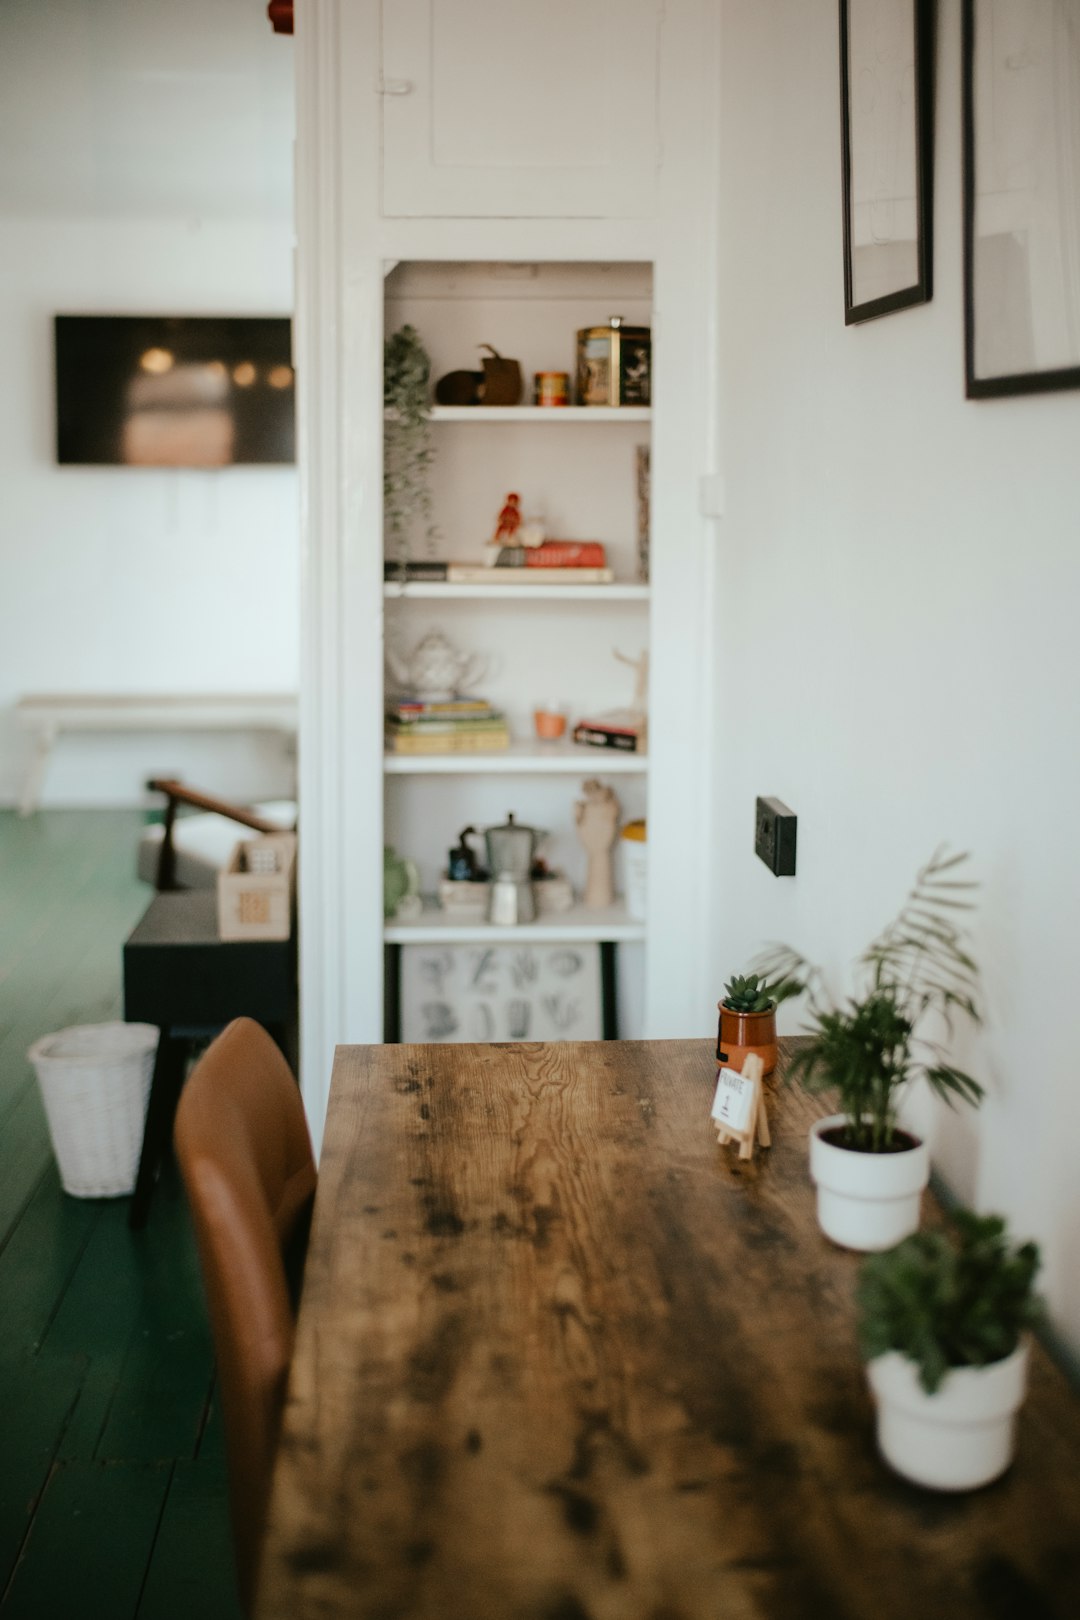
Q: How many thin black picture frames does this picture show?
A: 2